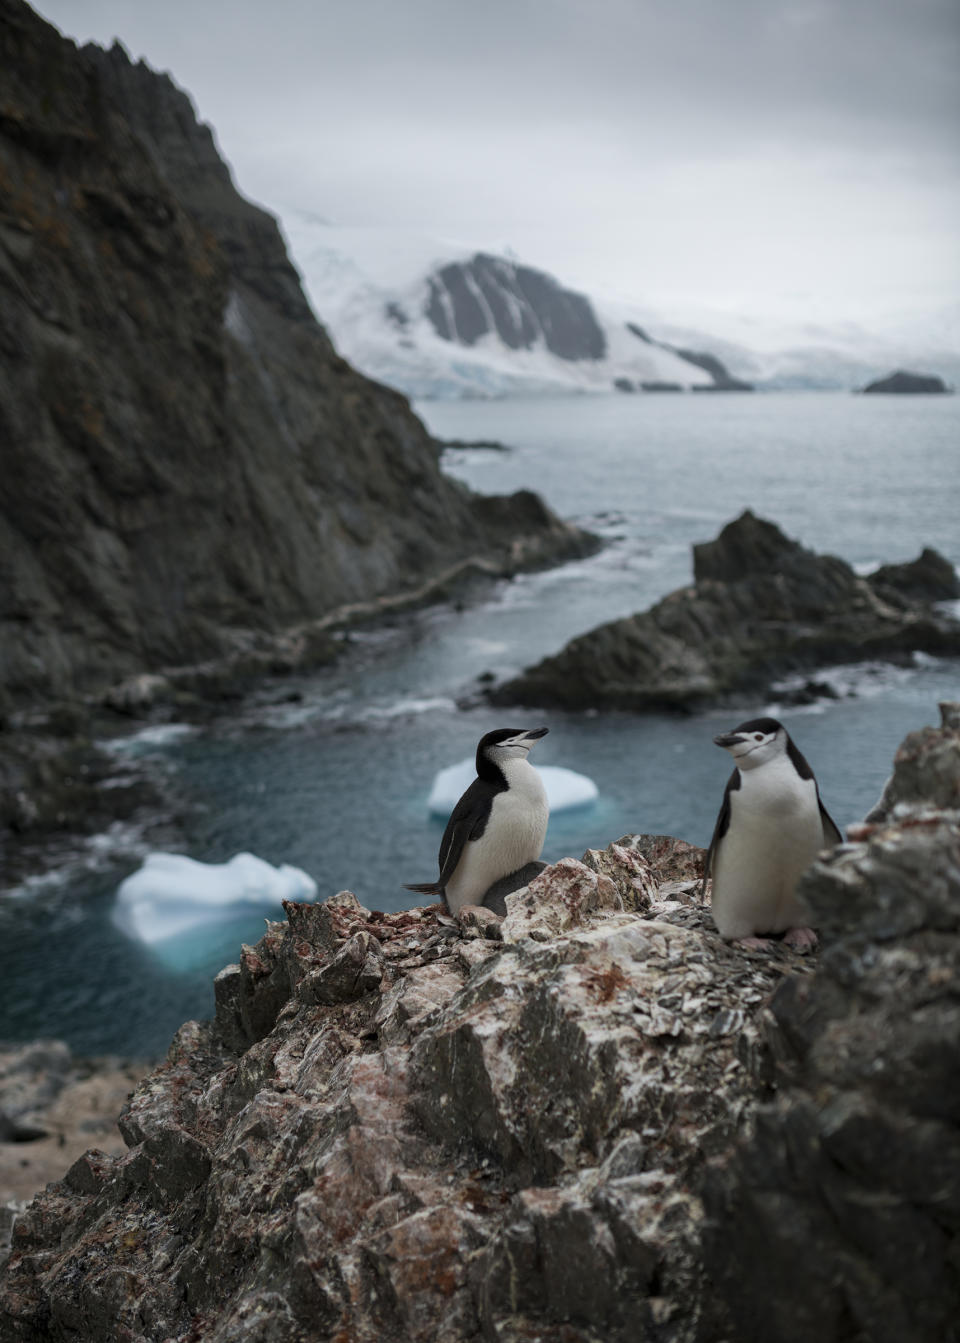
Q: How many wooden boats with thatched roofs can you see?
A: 0